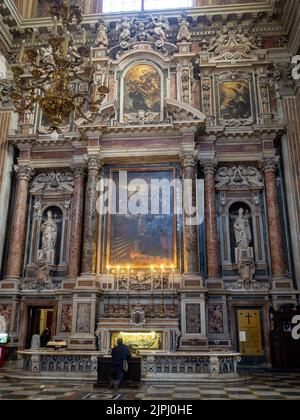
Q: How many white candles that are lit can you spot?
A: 6